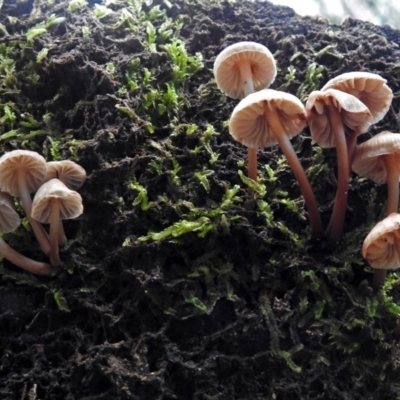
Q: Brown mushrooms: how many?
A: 10